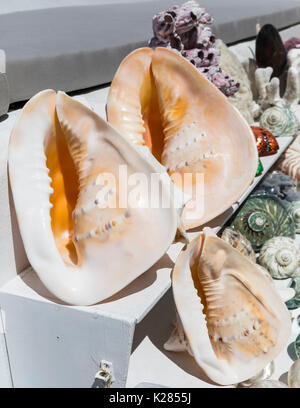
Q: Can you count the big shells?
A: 3